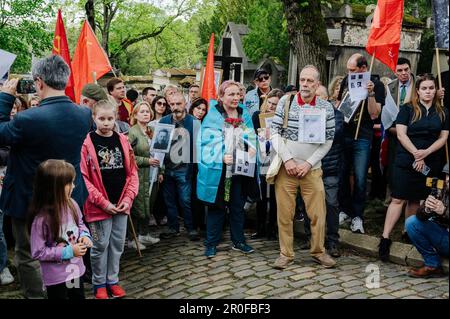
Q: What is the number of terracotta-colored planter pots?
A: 0